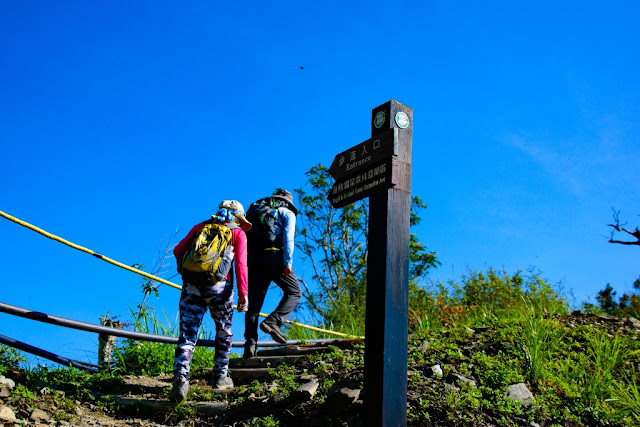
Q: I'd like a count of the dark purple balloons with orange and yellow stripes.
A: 0